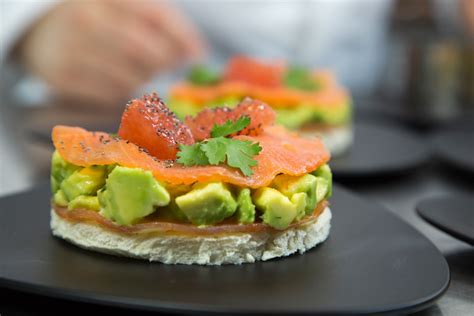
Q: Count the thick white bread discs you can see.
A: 2